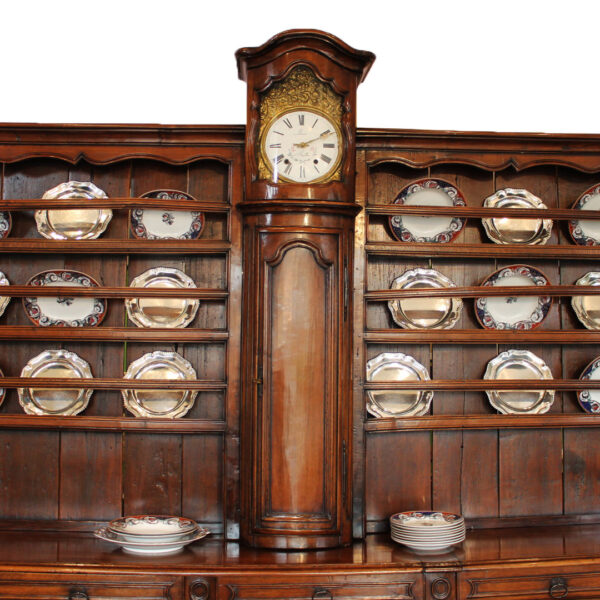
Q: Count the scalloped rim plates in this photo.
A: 10